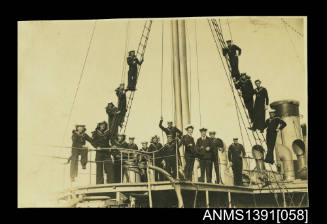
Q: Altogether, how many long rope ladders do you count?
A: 2